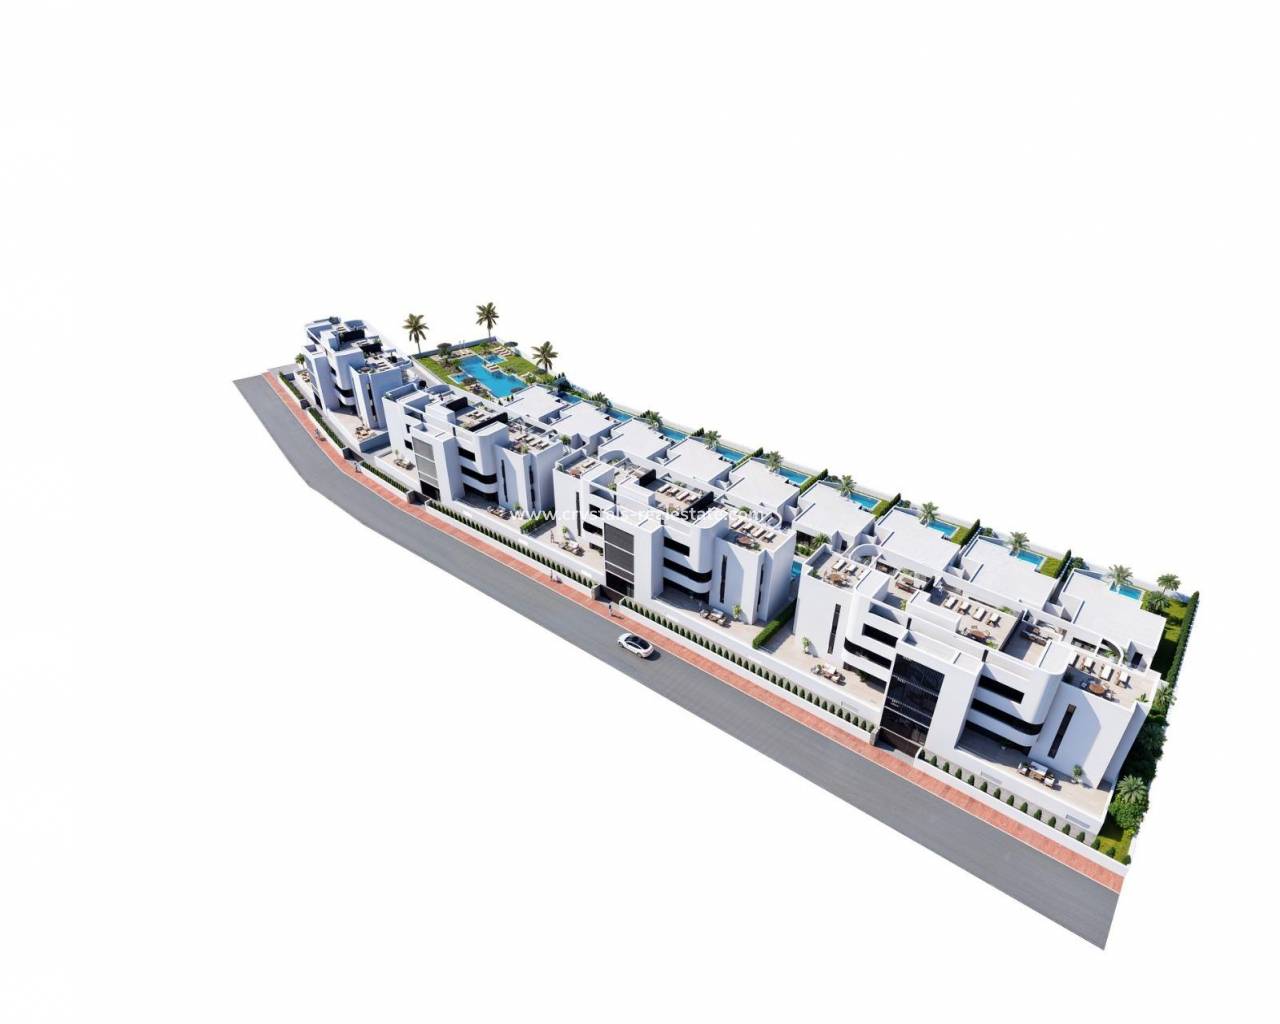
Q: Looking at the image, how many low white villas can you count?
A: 9